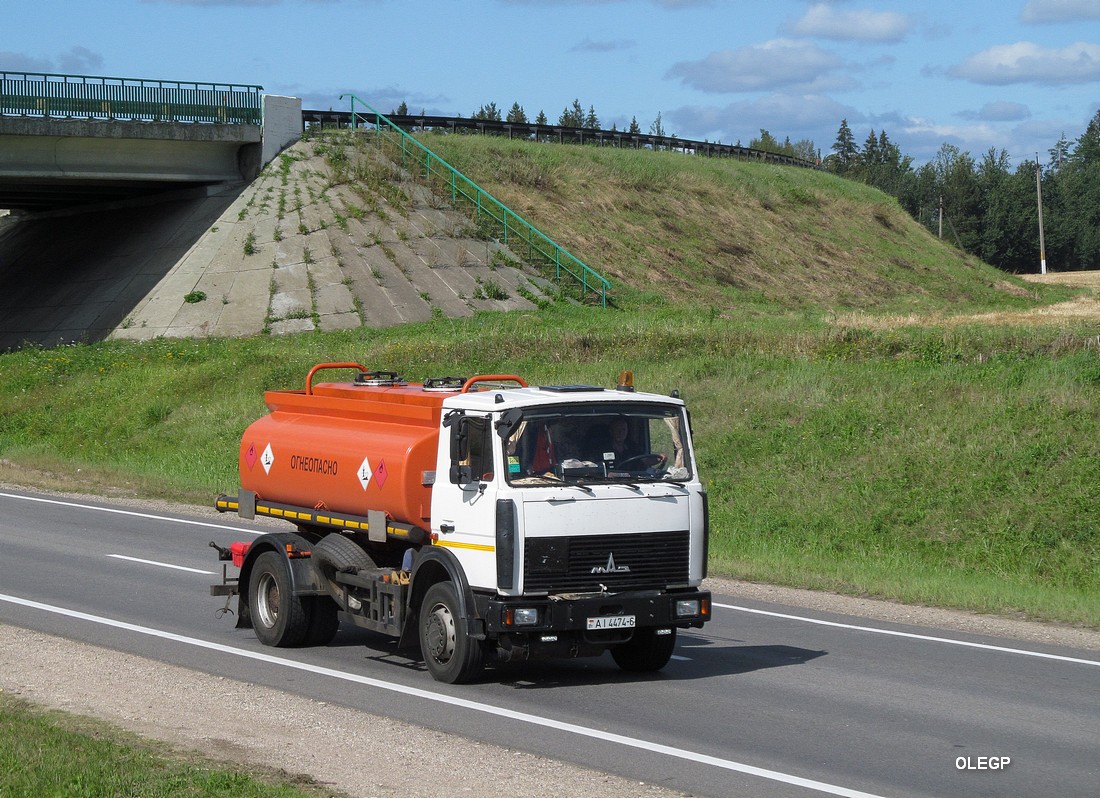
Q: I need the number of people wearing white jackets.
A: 0